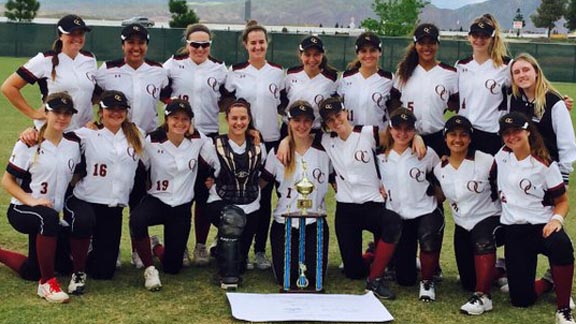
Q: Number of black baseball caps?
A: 14